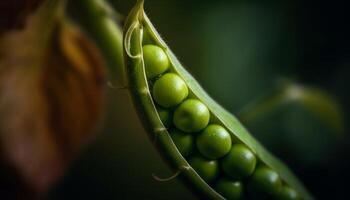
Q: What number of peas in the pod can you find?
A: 11